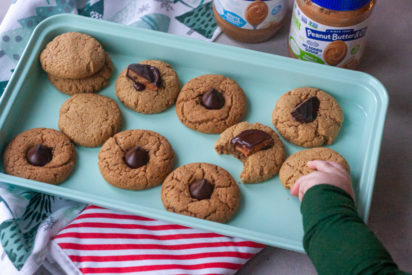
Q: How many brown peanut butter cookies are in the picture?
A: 11